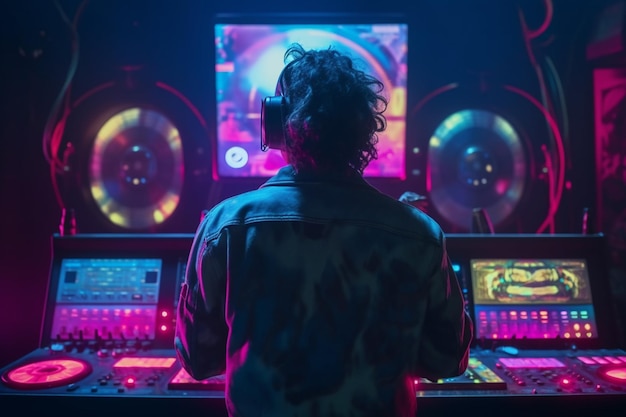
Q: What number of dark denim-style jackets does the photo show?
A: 1